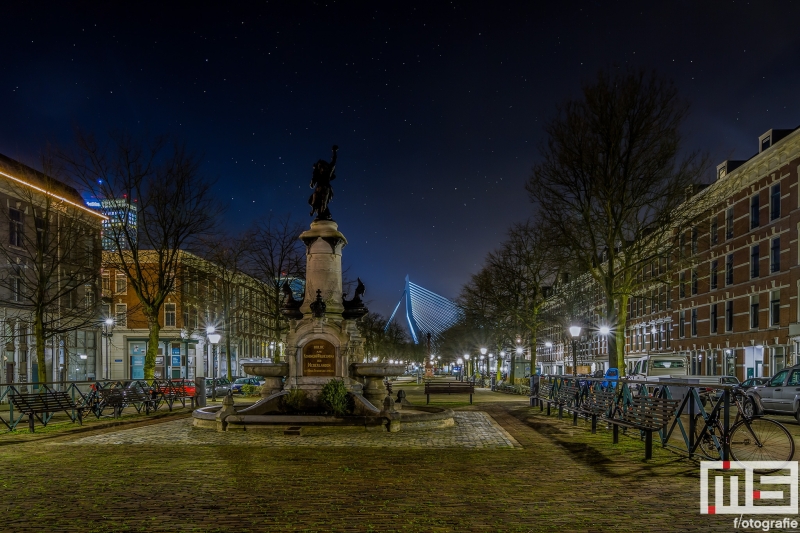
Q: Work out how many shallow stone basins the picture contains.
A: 2